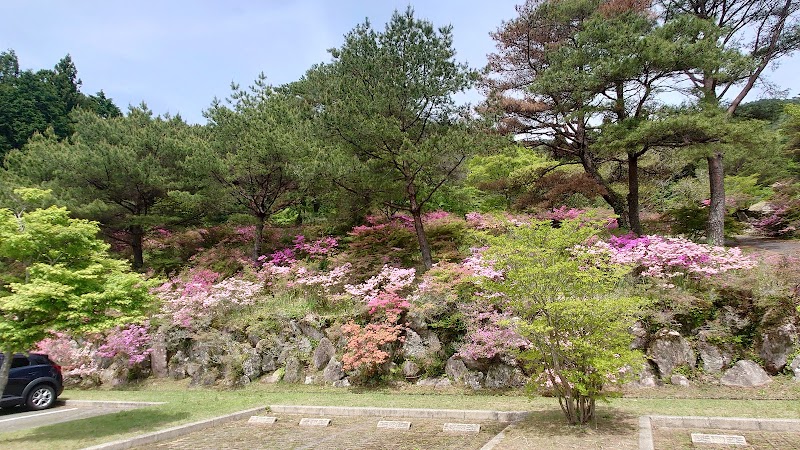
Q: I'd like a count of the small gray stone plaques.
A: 5